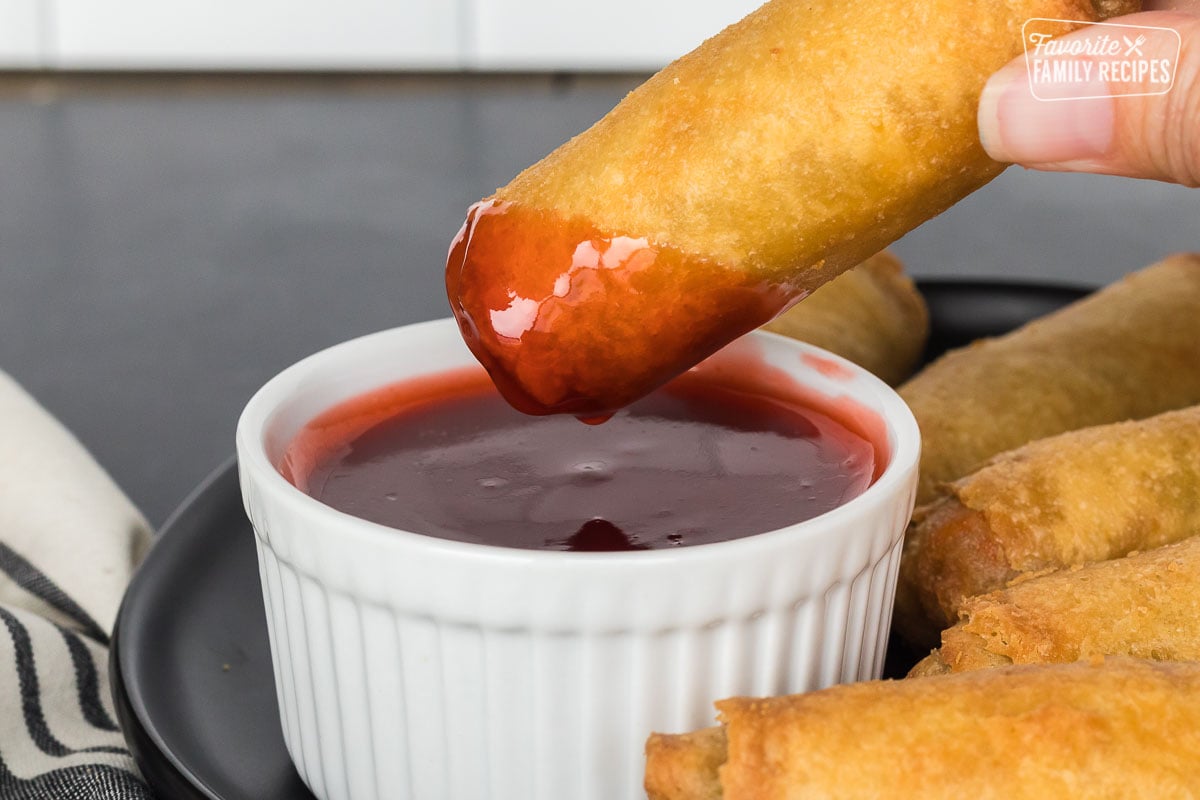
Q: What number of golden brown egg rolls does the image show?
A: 6